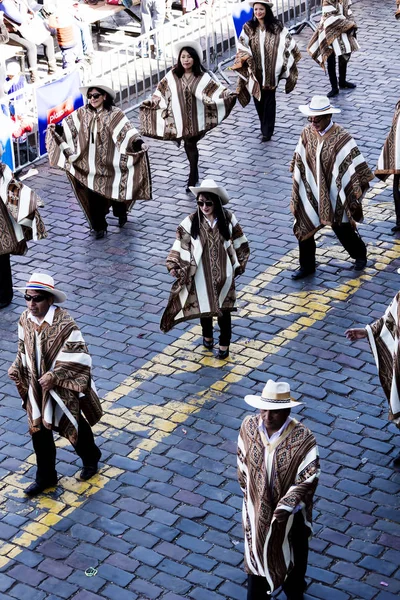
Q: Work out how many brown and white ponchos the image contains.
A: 11